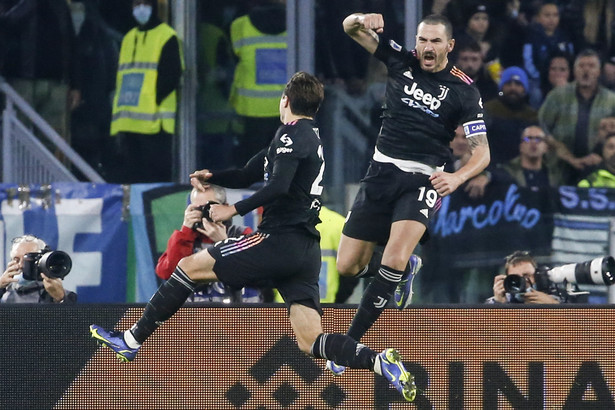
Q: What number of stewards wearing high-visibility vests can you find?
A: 3